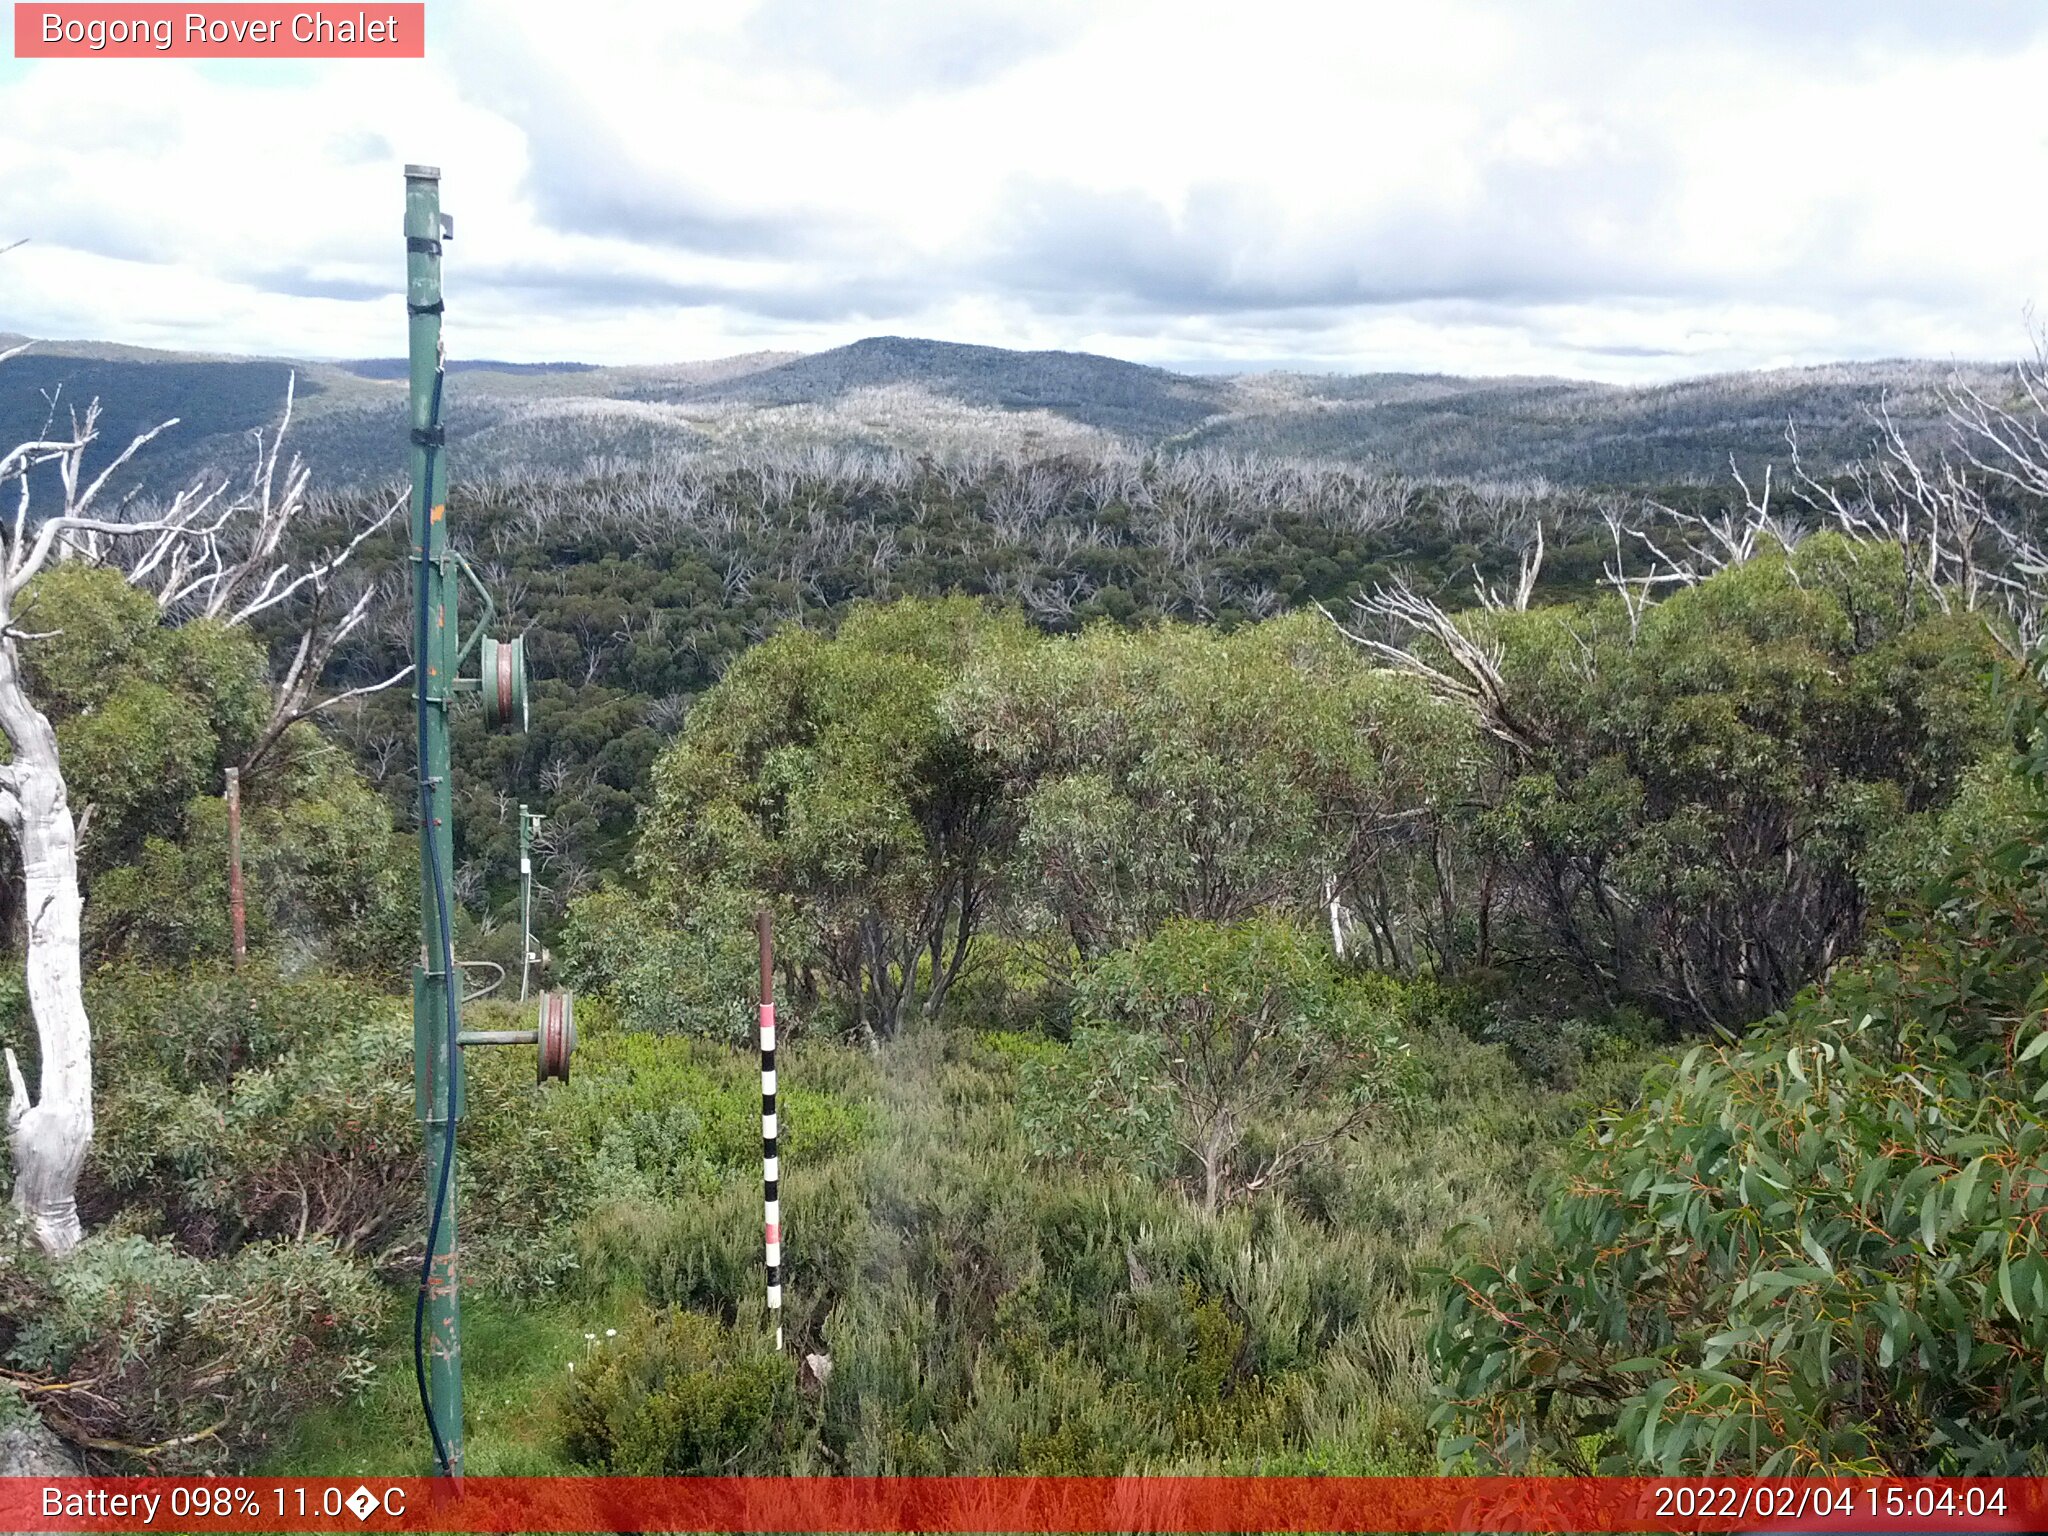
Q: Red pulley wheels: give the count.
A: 2